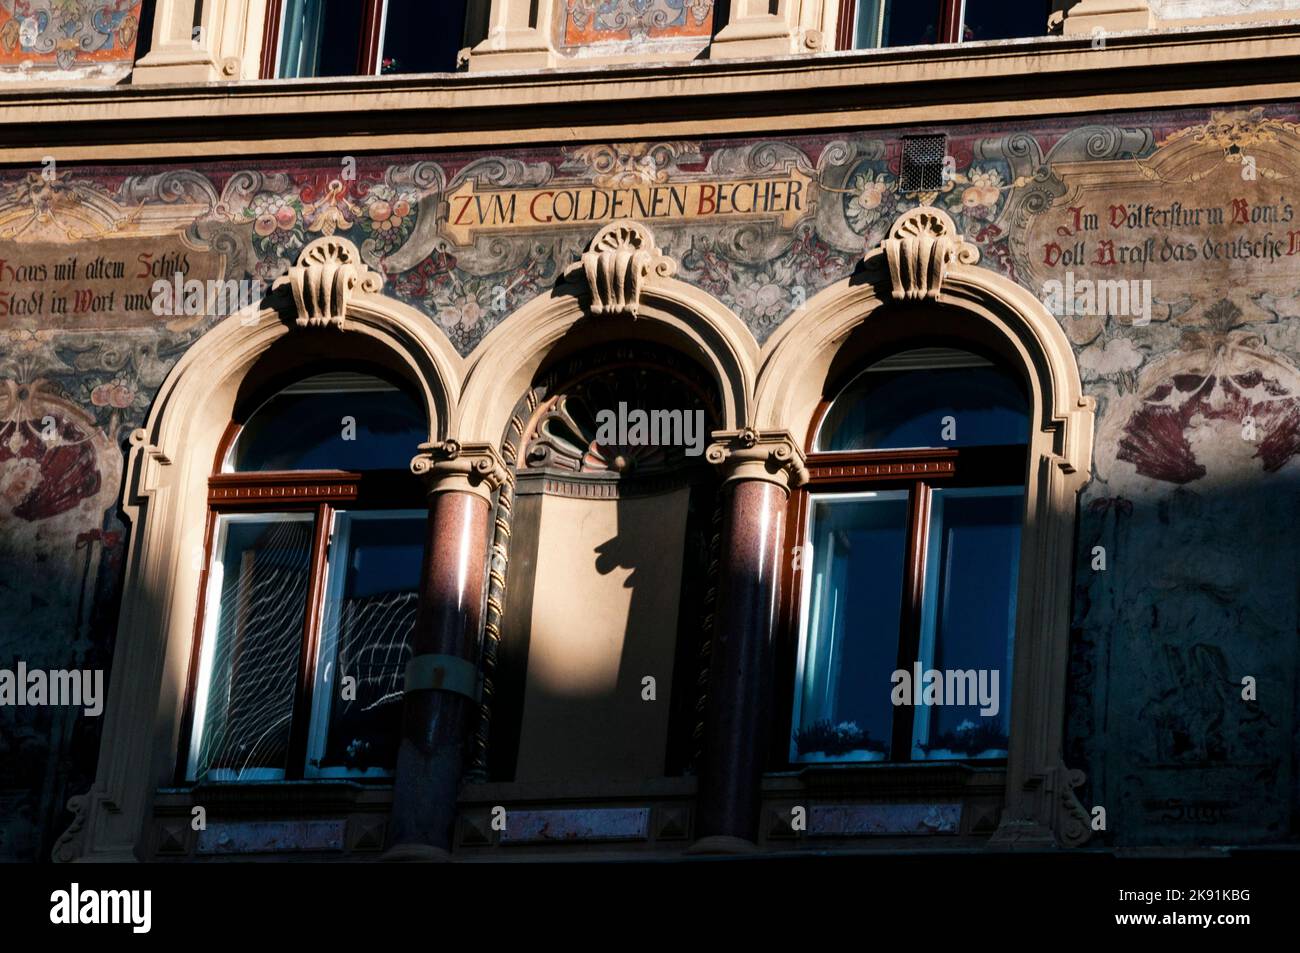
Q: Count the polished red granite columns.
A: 2